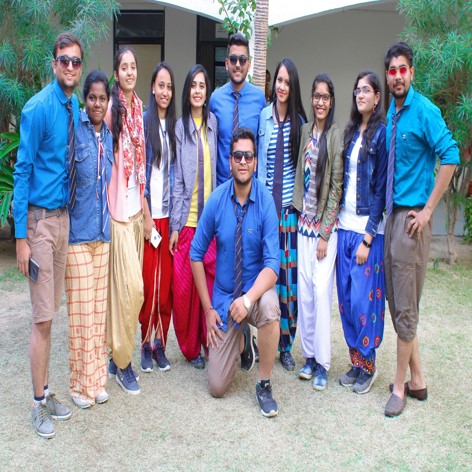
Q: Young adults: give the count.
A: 11